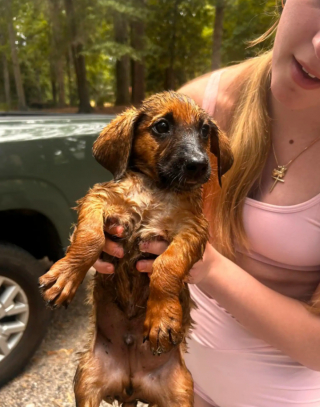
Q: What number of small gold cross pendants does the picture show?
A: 1